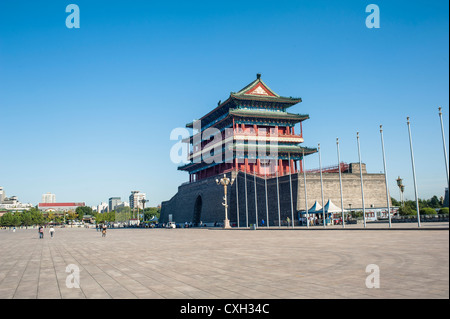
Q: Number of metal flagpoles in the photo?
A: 13